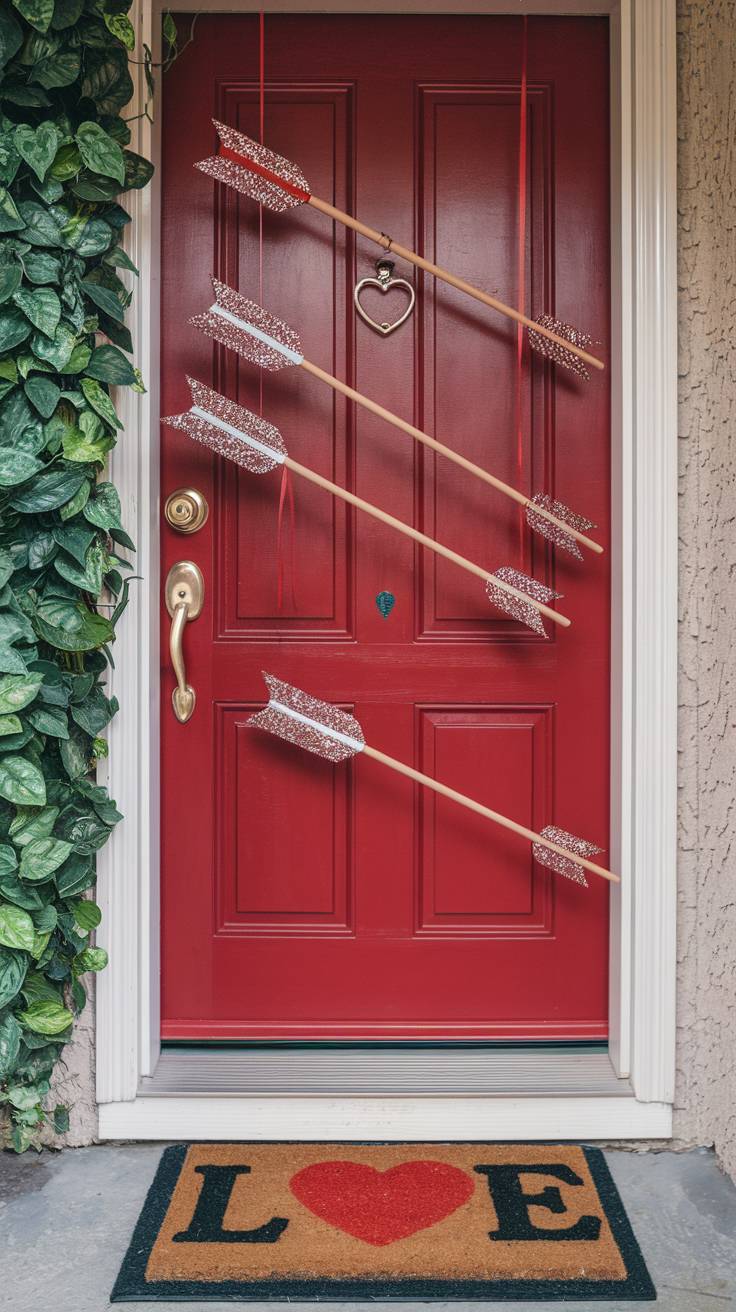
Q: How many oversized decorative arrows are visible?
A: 4